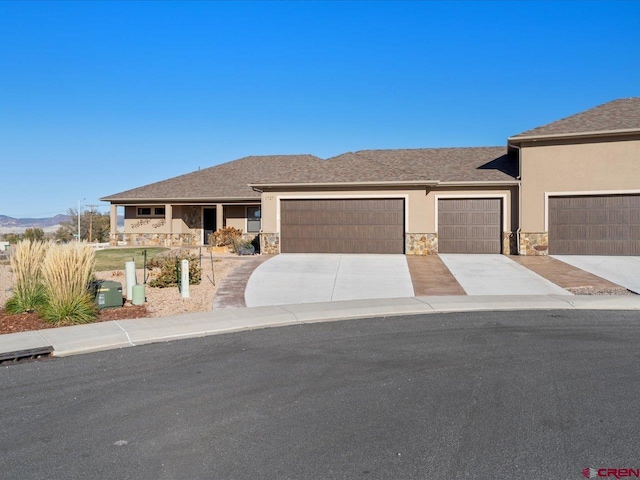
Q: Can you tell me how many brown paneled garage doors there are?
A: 3